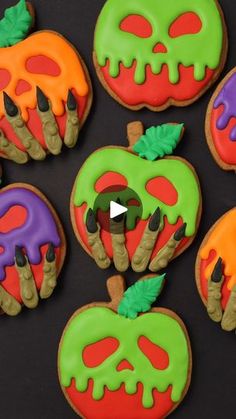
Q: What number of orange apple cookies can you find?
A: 2